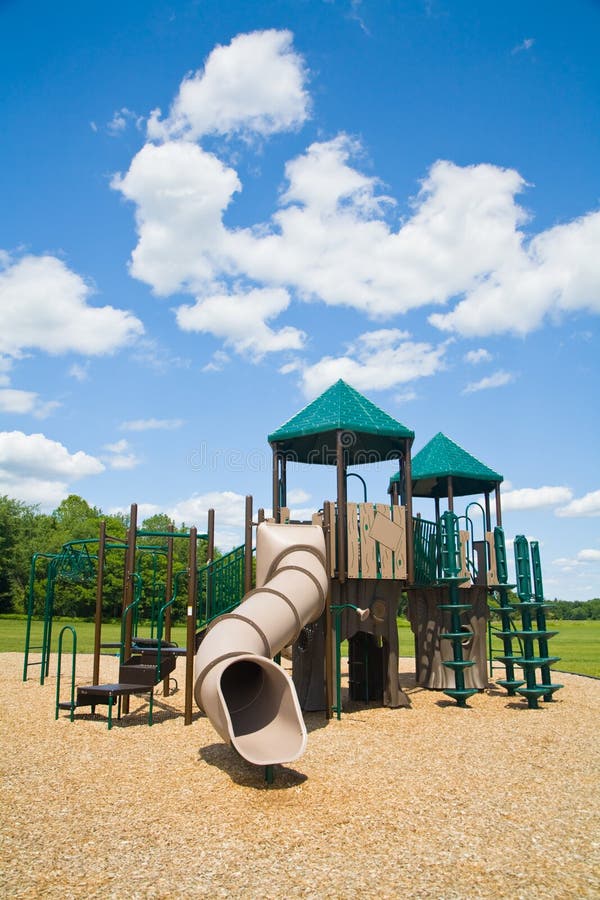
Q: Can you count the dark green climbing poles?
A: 4